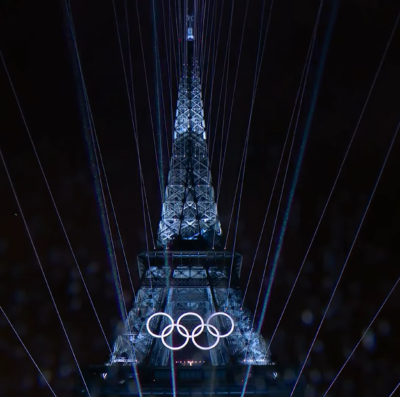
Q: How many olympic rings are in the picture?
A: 5